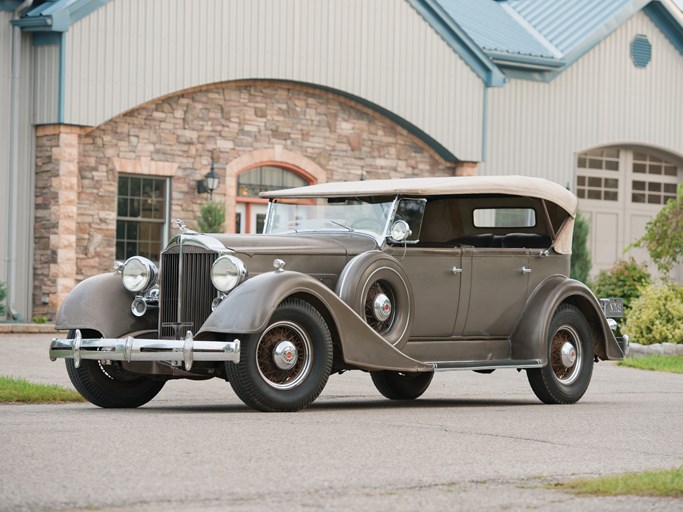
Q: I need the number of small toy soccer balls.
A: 0